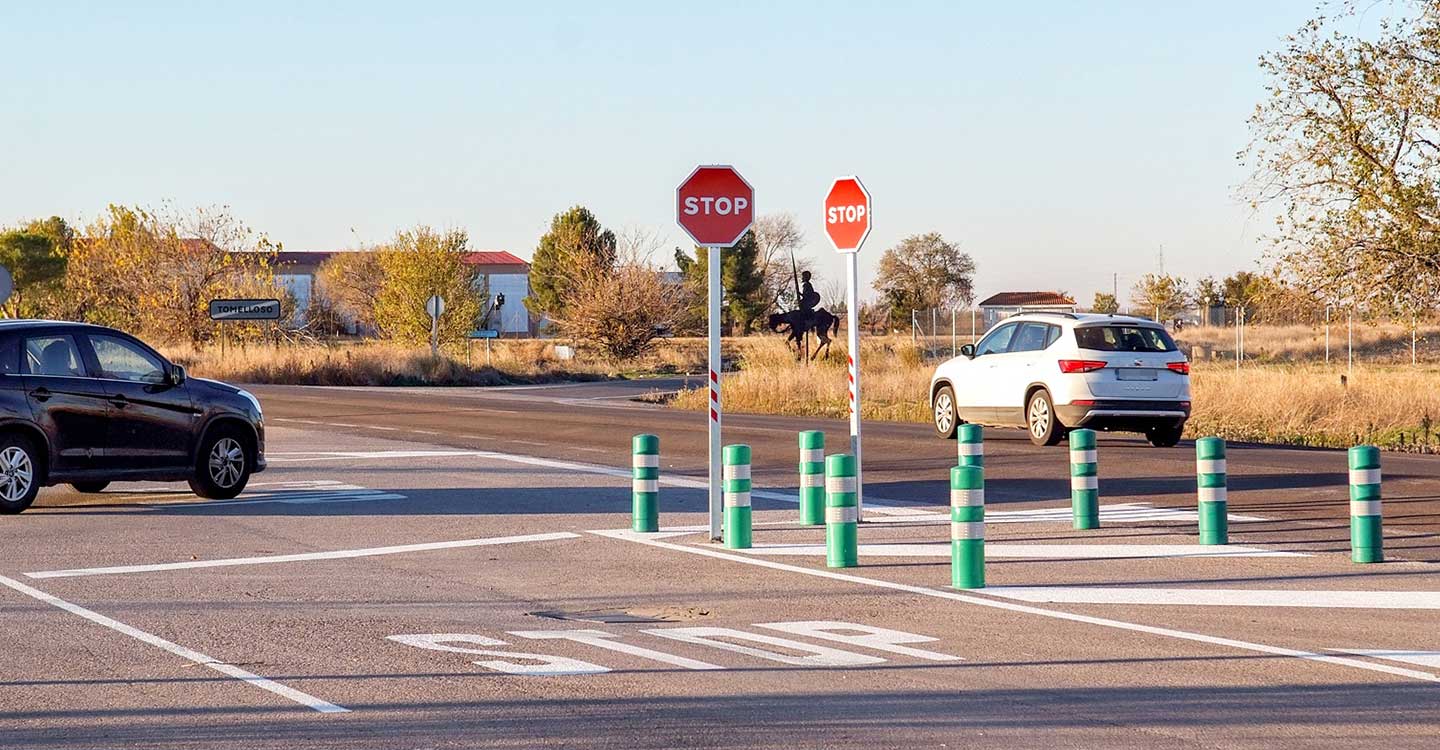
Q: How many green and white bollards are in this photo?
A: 9